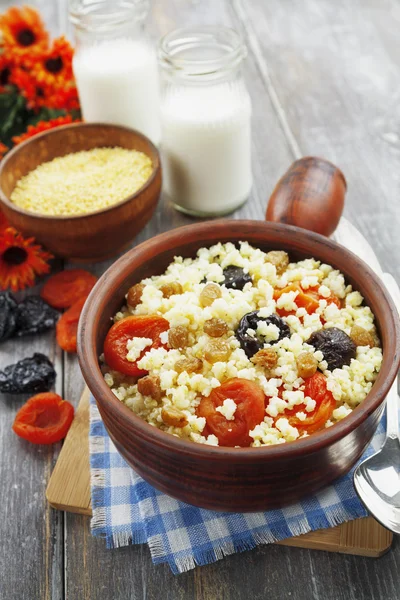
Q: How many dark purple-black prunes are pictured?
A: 6